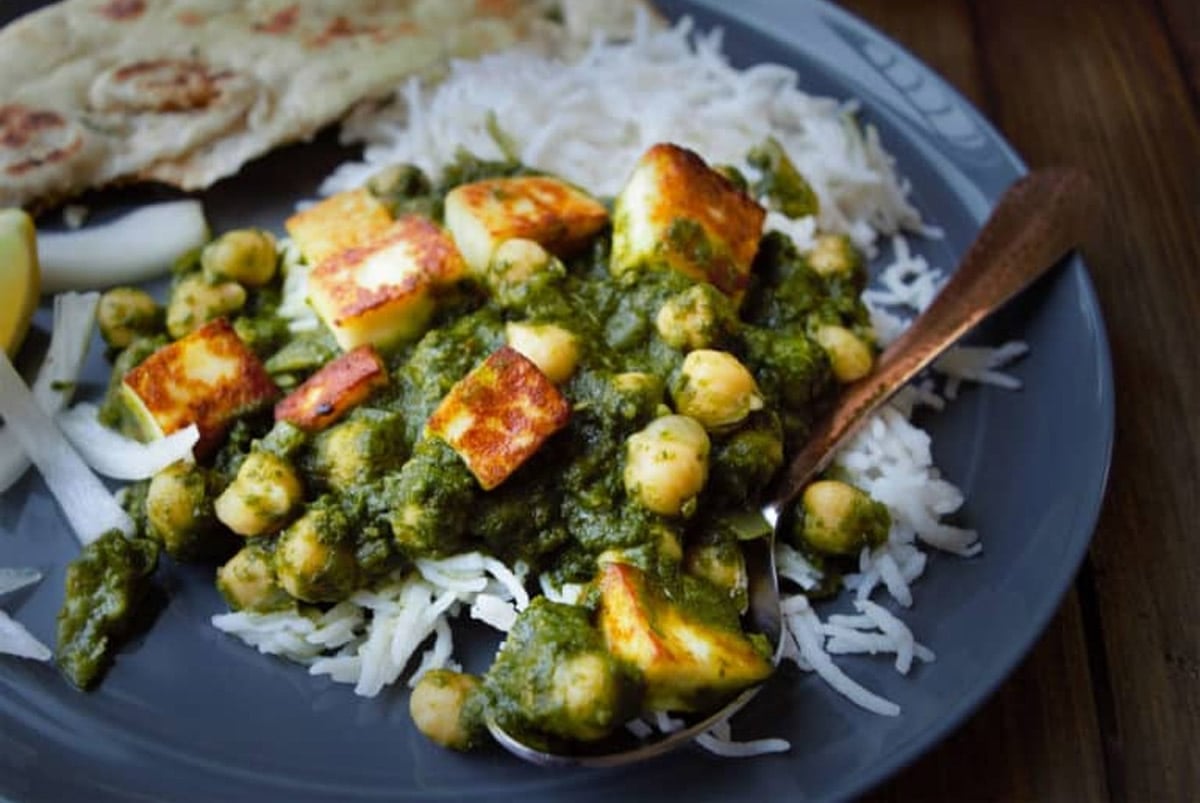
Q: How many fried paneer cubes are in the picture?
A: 8